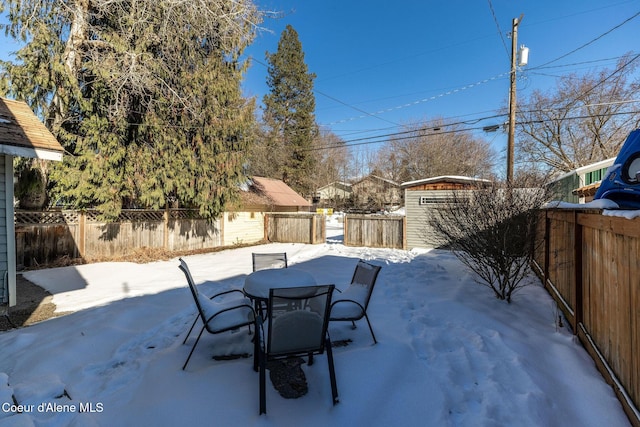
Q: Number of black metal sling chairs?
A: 4